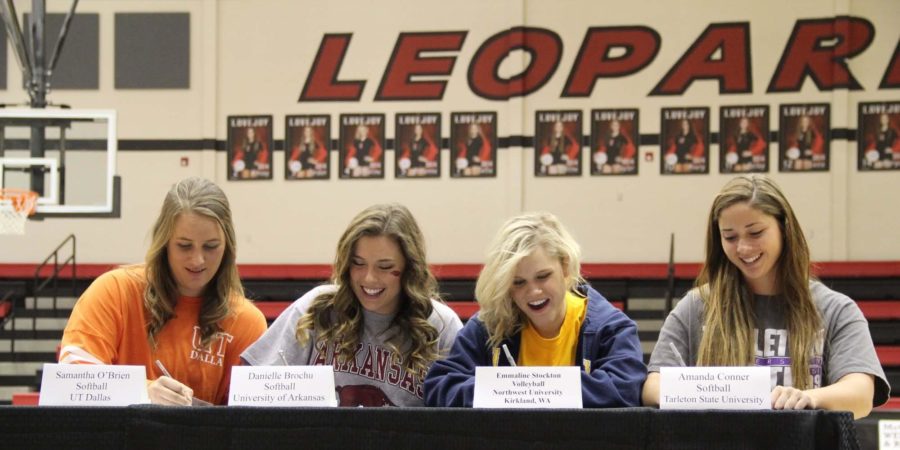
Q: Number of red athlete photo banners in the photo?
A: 11